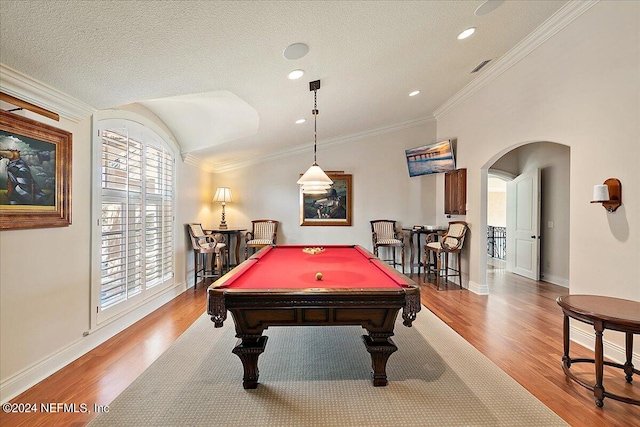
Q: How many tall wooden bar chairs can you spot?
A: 4